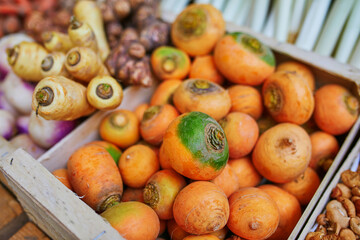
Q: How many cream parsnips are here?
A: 8